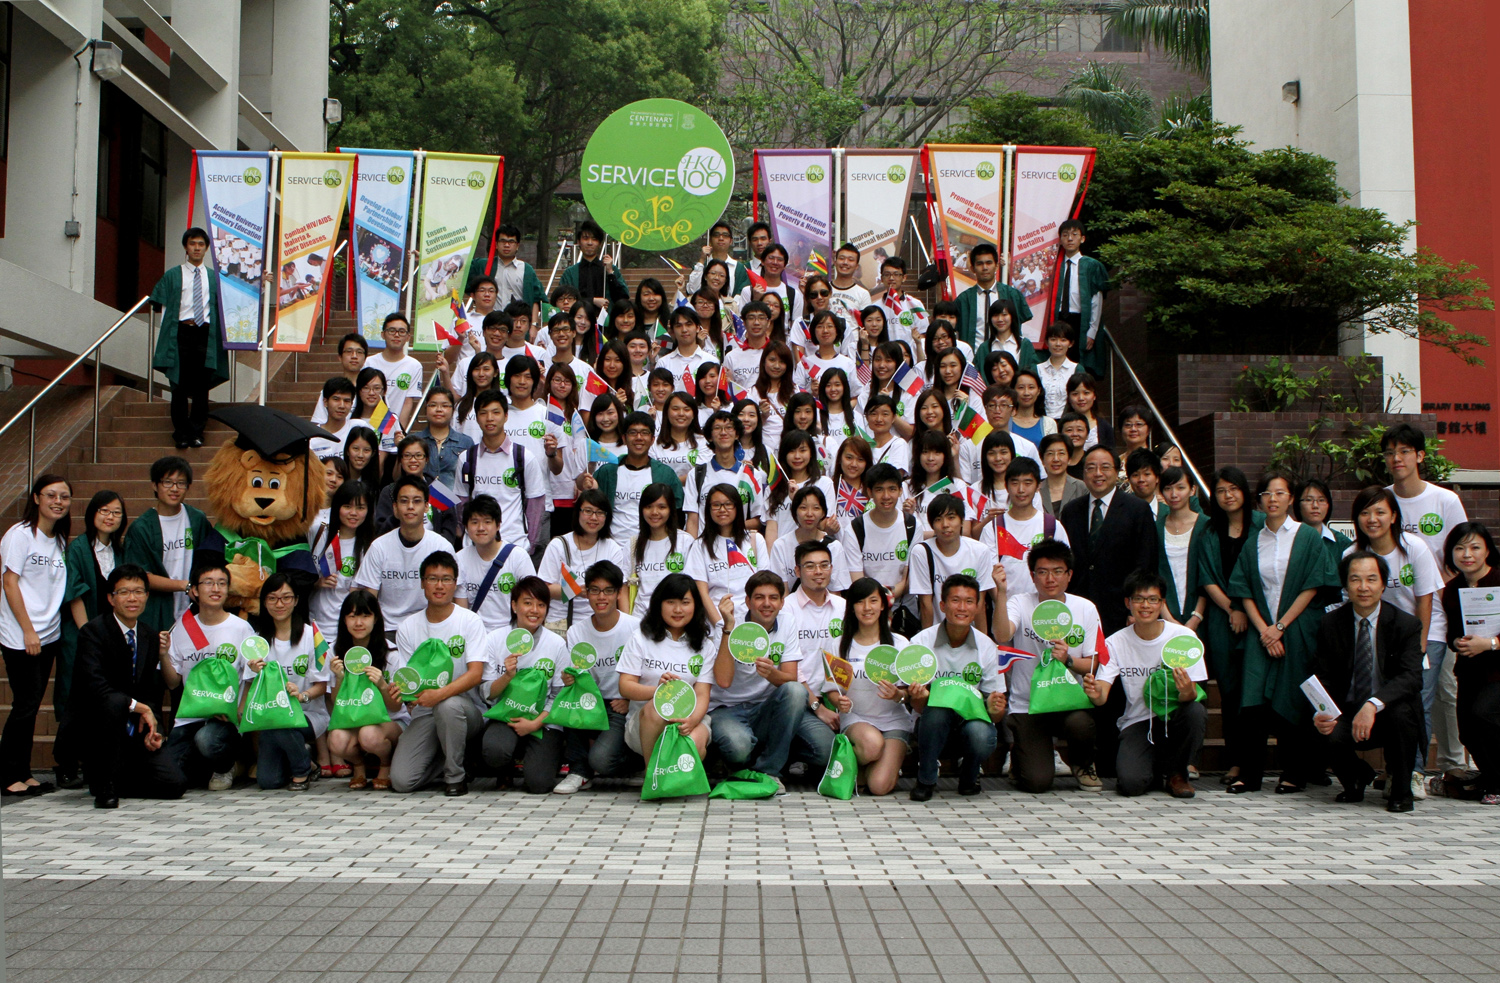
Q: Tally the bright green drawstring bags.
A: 12